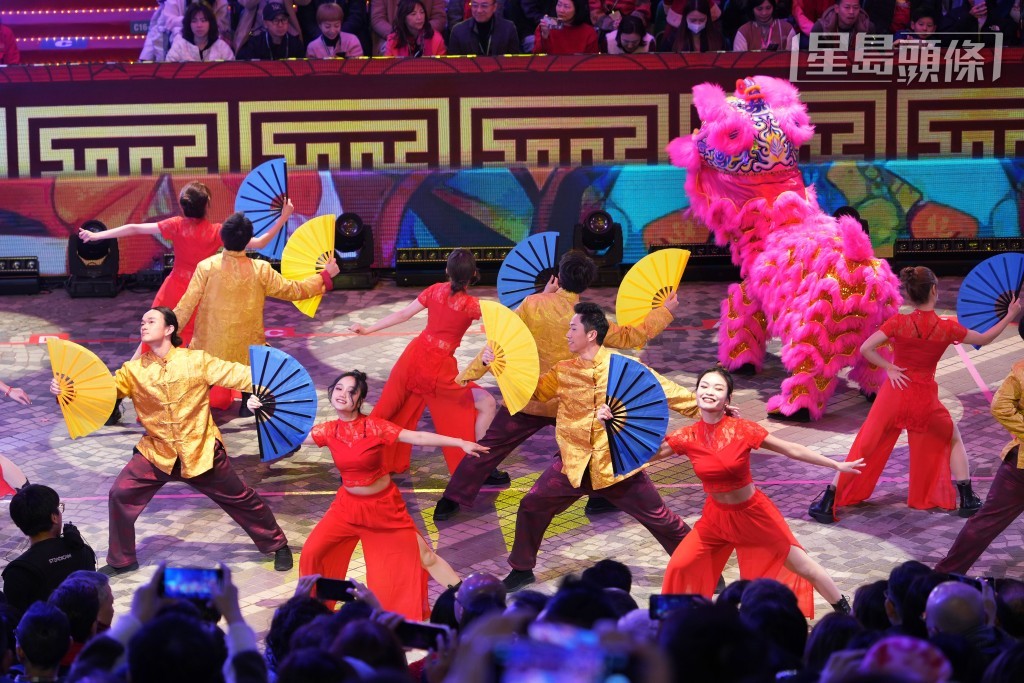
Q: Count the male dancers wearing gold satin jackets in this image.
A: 5